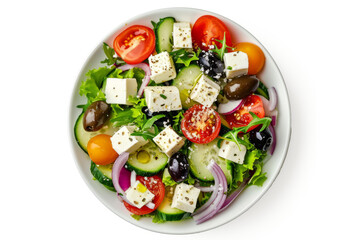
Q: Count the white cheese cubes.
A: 11